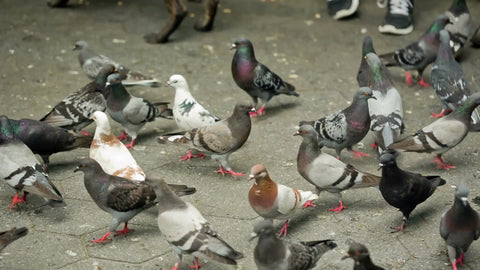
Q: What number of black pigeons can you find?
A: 2